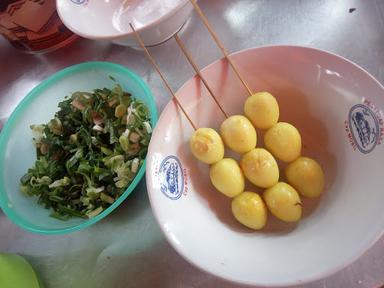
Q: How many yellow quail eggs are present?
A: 9